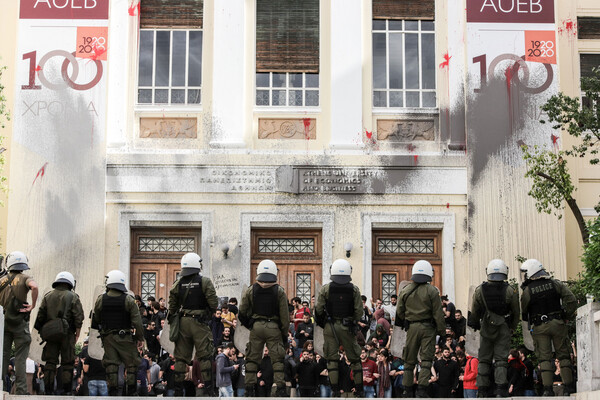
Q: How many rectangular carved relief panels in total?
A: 3